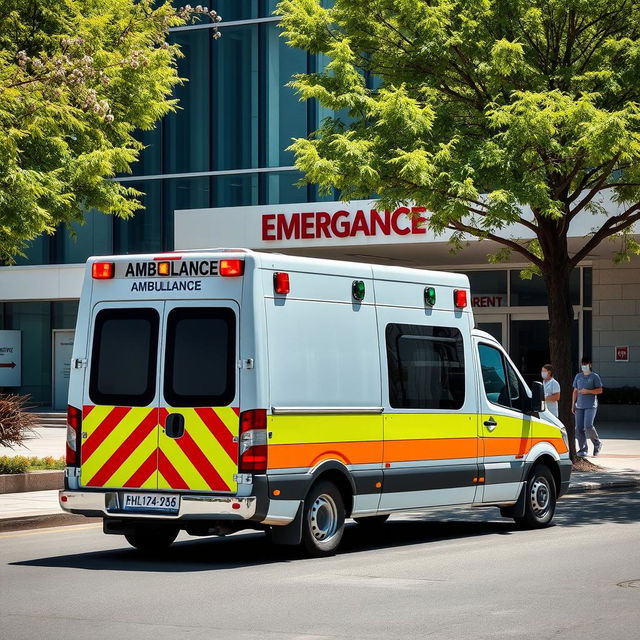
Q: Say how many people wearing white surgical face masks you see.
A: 2